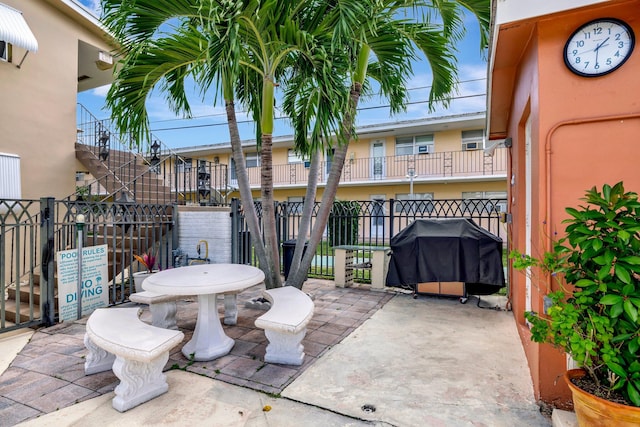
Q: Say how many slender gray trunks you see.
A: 4